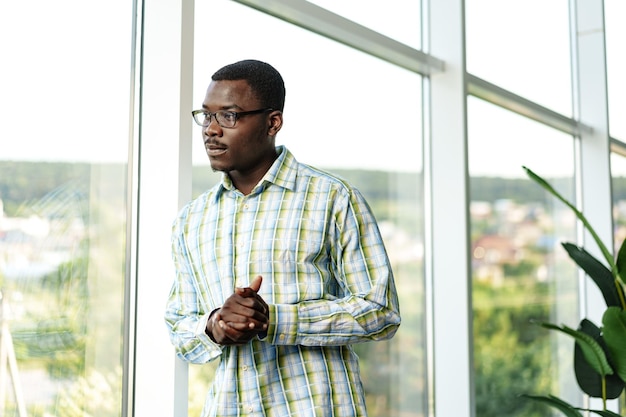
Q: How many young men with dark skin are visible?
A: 1